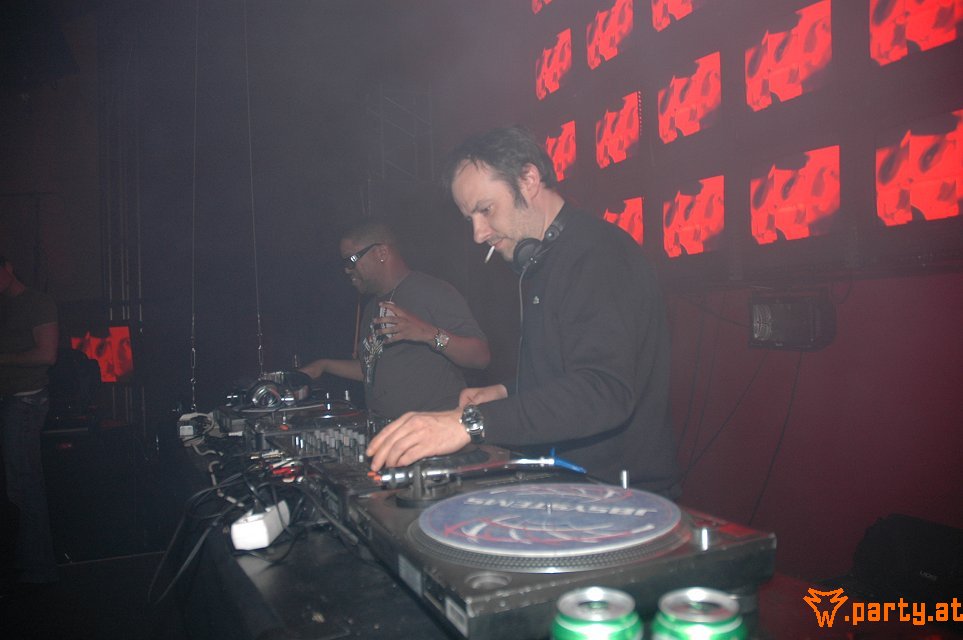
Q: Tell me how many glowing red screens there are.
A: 14